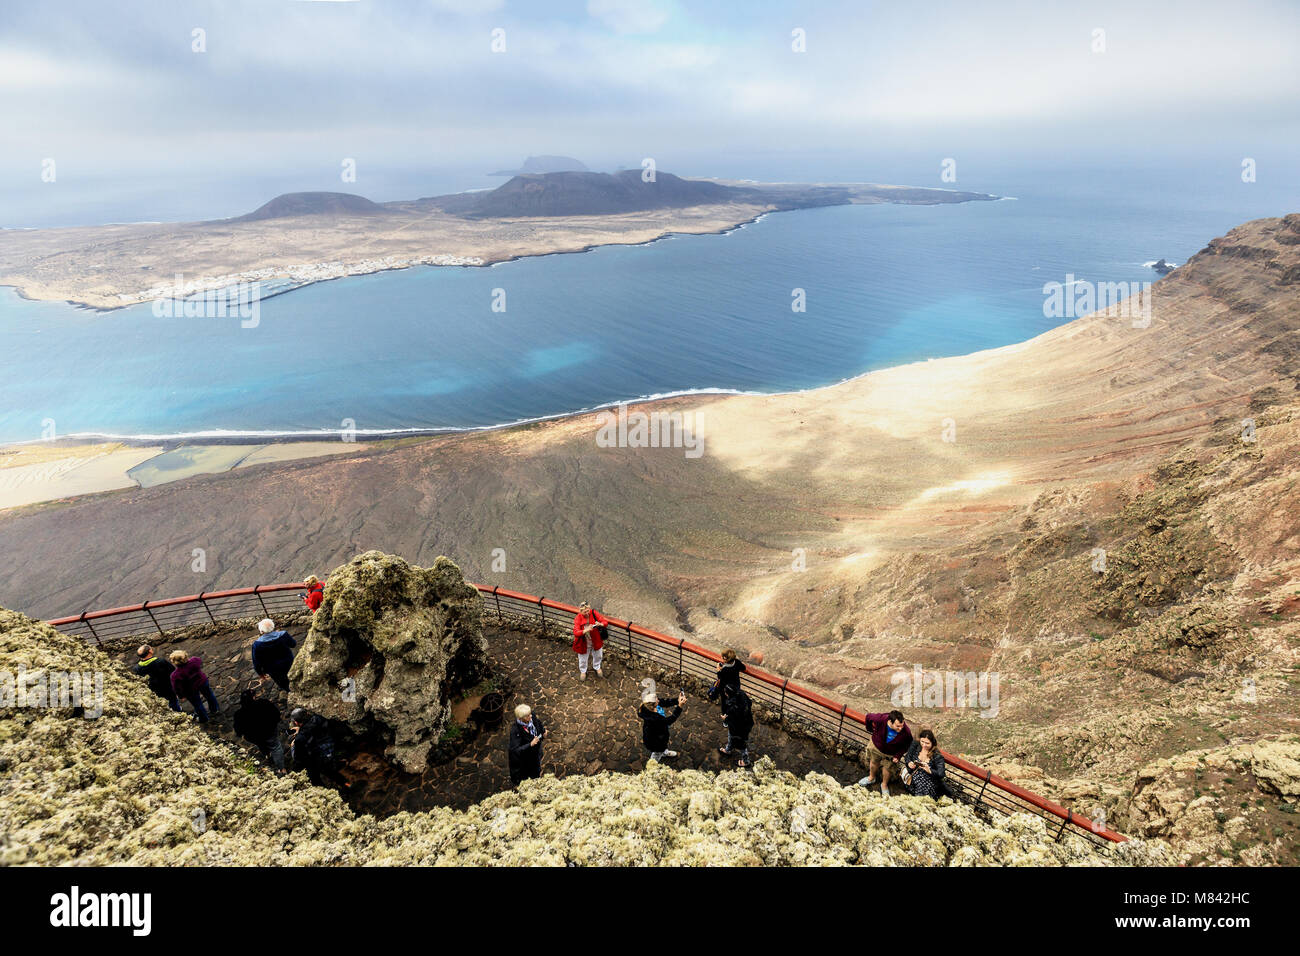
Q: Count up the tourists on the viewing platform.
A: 13